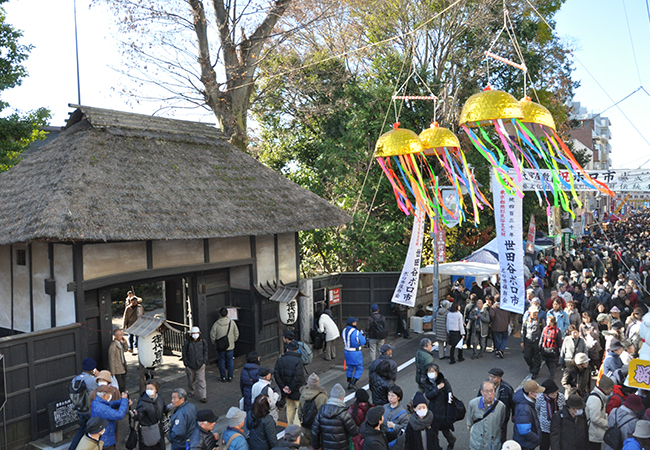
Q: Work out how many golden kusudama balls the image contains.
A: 4